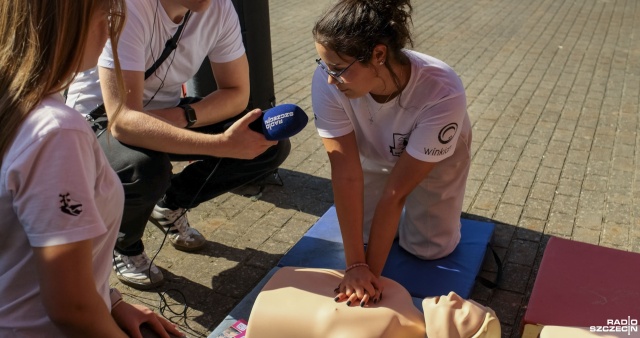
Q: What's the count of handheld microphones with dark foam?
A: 1